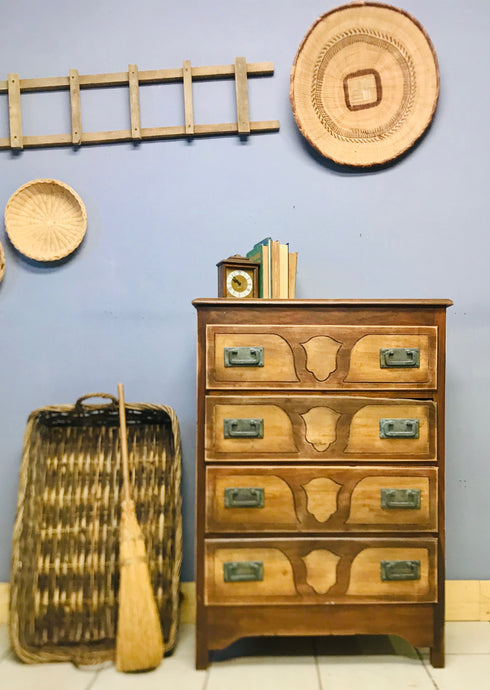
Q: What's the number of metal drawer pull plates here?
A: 8